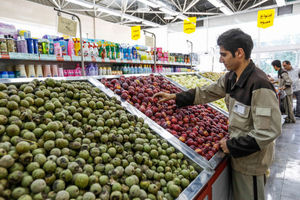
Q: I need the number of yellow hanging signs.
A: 3